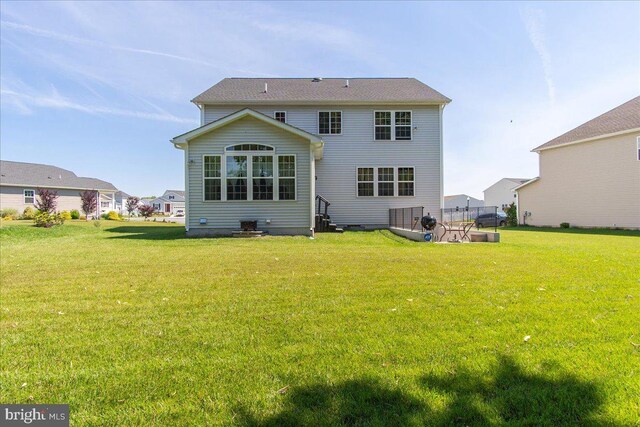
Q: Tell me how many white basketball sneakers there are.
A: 0